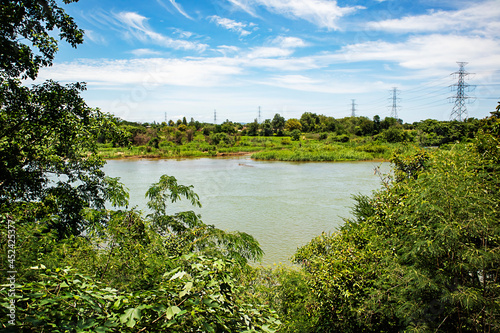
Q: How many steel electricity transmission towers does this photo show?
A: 6